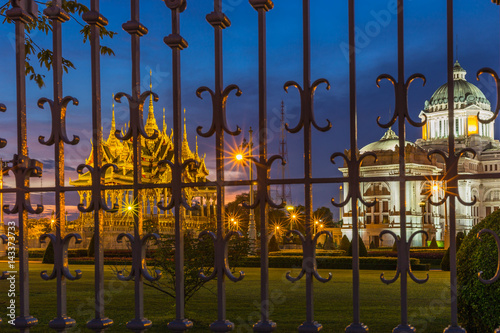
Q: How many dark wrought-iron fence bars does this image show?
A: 11